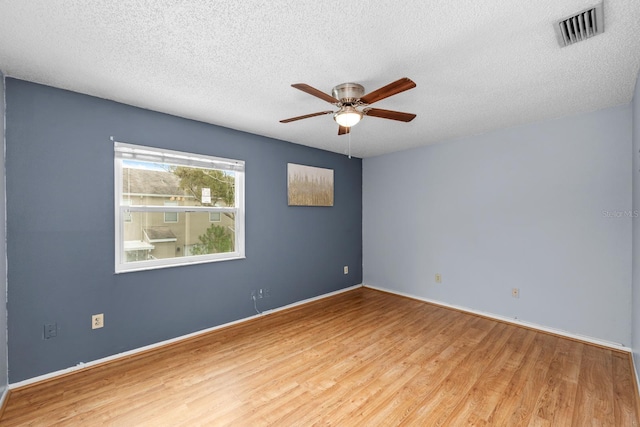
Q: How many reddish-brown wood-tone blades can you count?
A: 5